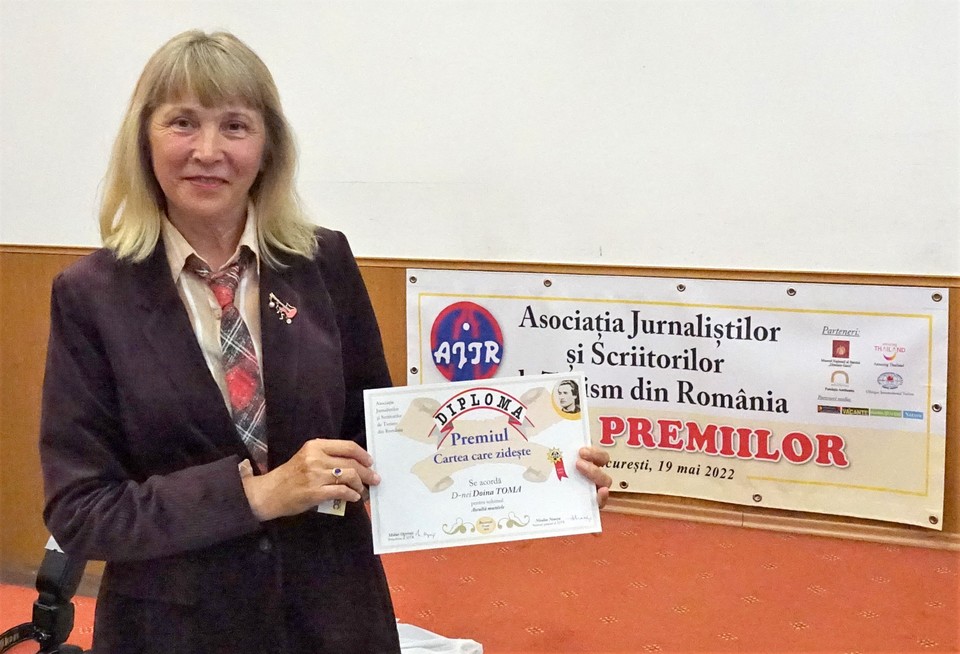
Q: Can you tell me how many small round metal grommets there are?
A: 10